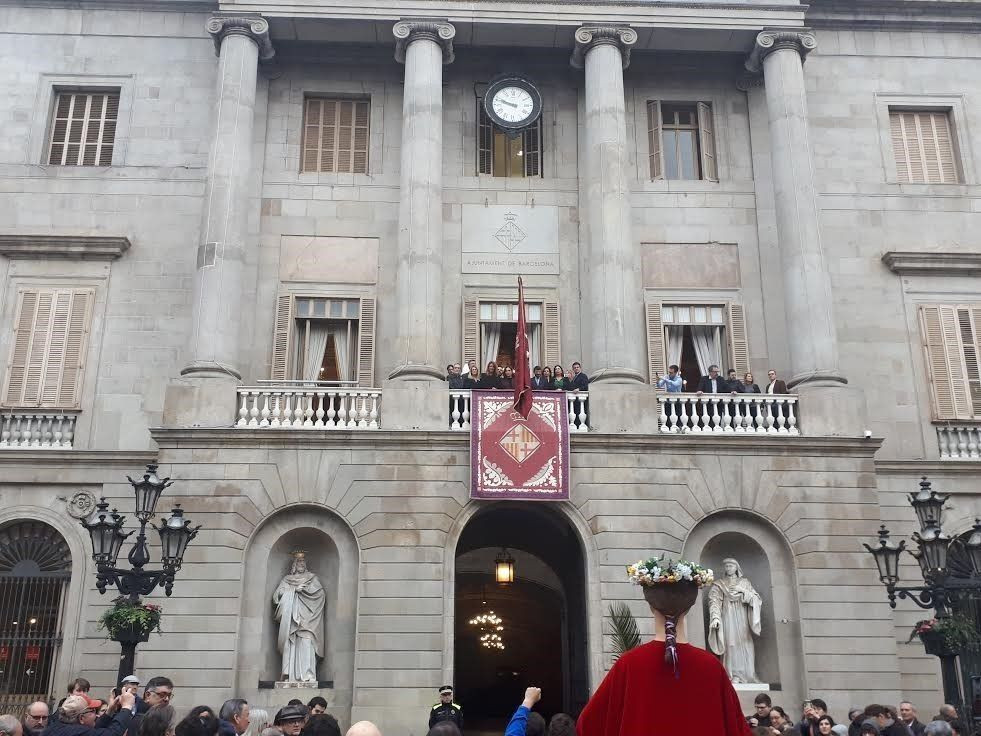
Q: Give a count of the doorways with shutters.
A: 3